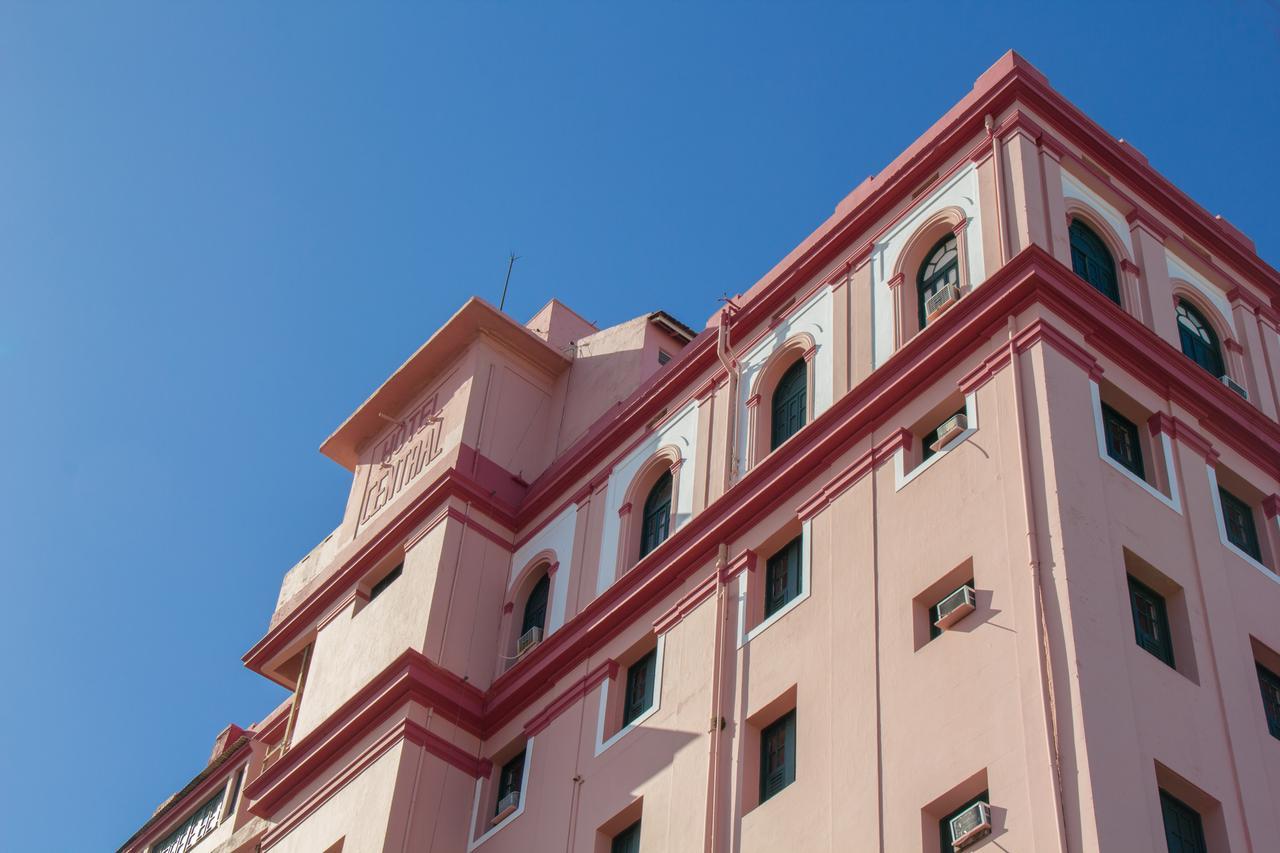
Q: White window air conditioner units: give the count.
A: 7